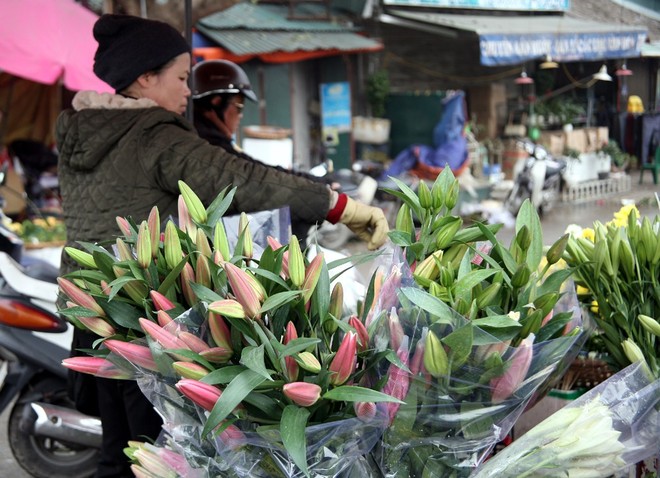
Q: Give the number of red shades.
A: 2